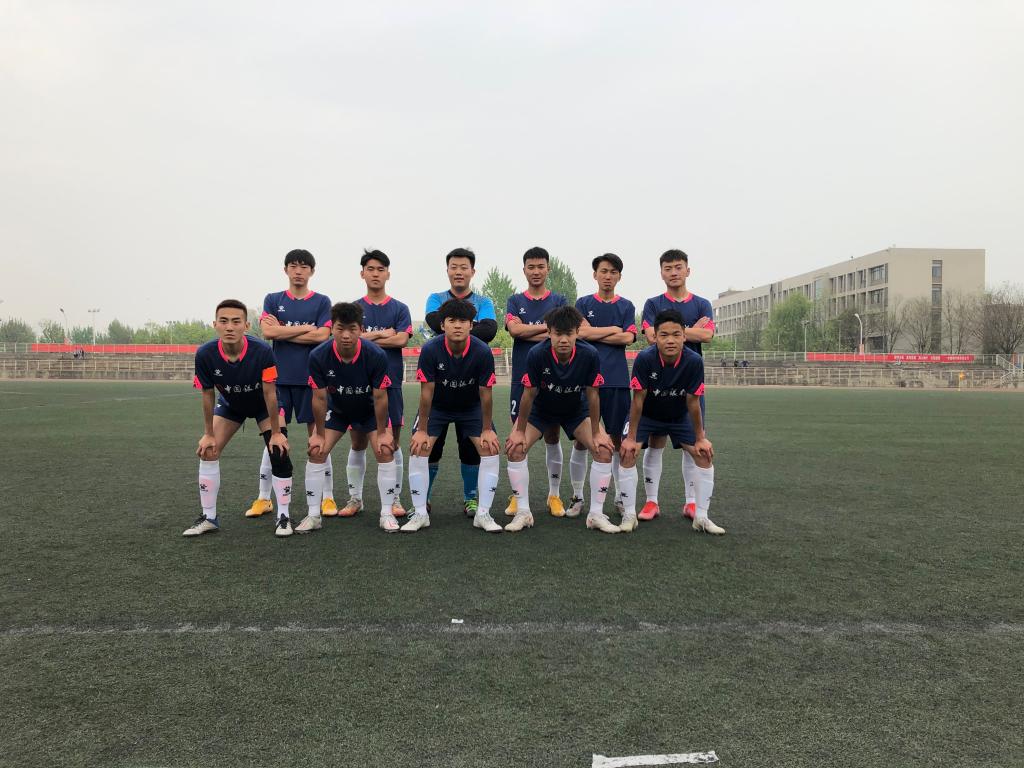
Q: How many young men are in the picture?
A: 11